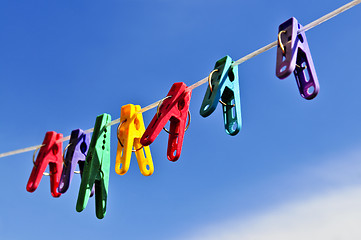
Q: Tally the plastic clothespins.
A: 7